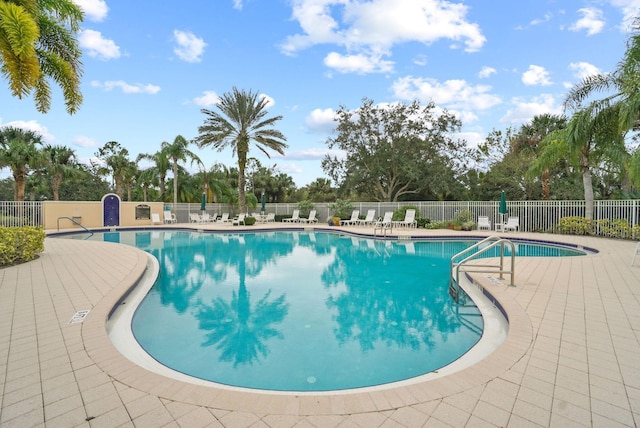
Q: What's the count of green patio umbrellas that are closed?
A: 3